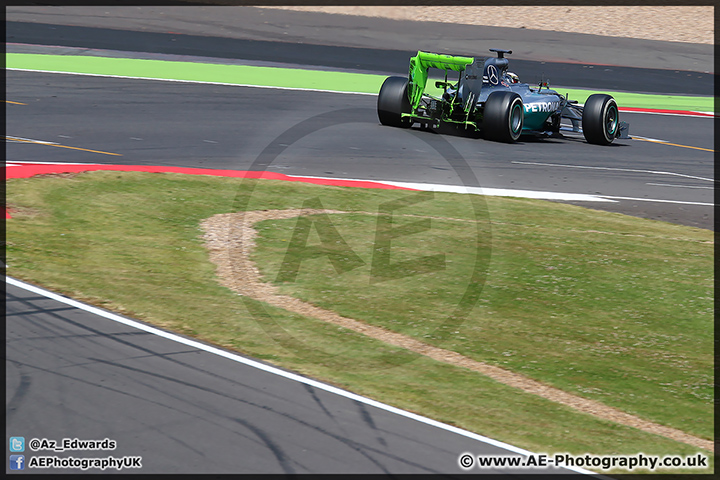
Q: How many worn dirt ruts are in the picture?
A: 1